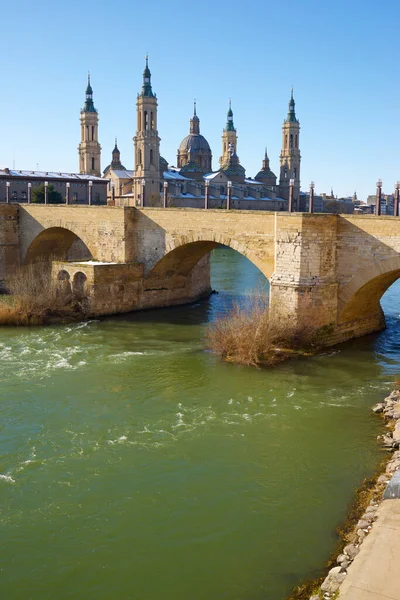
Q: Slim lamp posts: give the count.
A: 14